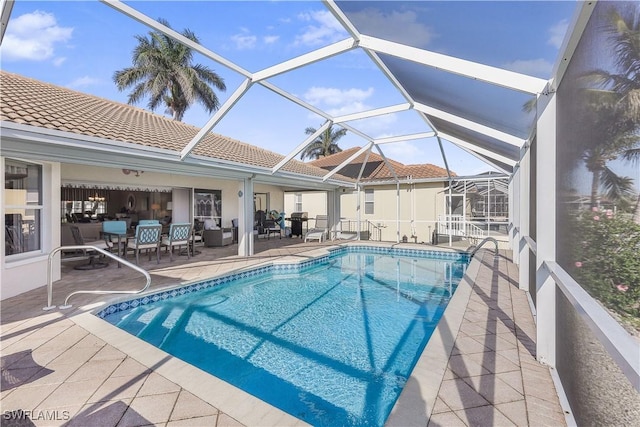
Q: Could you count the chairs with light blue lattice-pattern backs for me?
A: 2